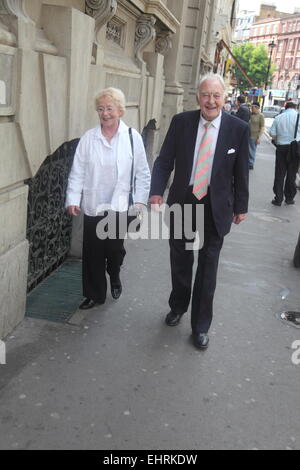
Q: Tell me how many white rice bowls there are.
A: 0